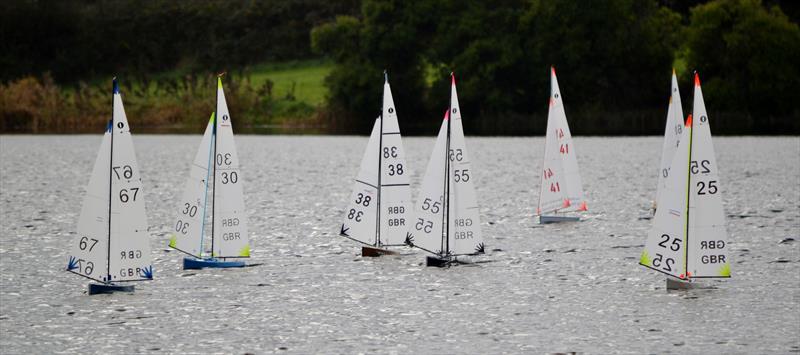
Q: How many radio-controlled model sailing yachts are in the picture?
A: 7